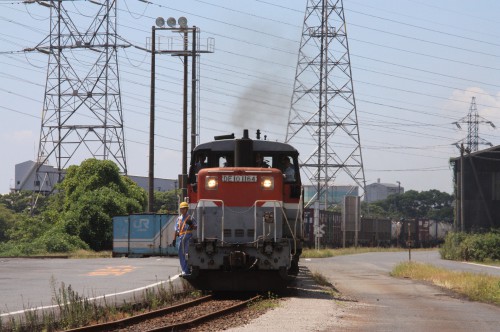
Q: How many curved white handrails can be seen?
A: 2